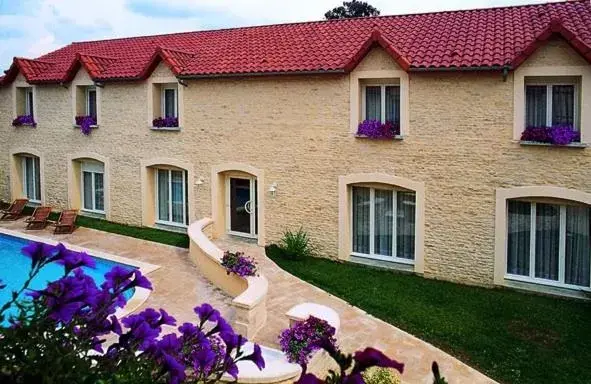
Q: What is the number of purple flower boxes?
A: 5